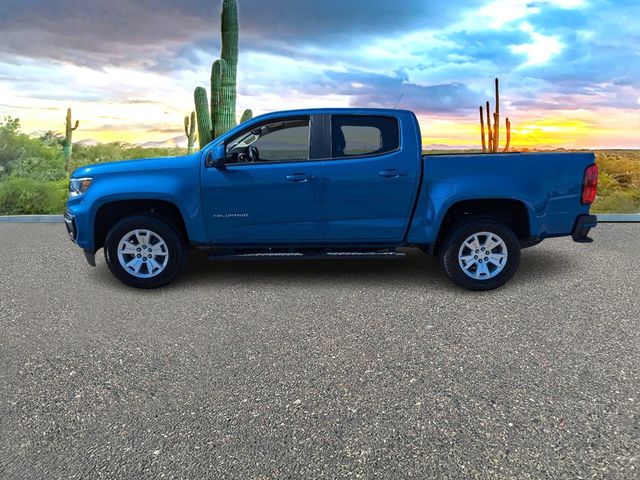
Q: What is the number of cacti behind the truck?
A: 4